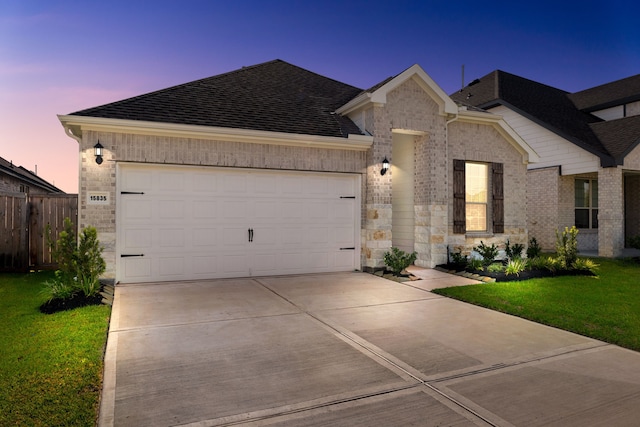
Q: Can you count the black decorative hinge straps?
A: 4